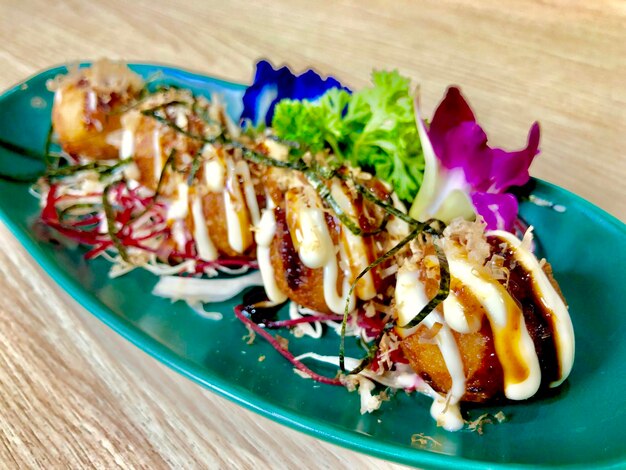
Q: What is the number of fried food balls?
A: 5